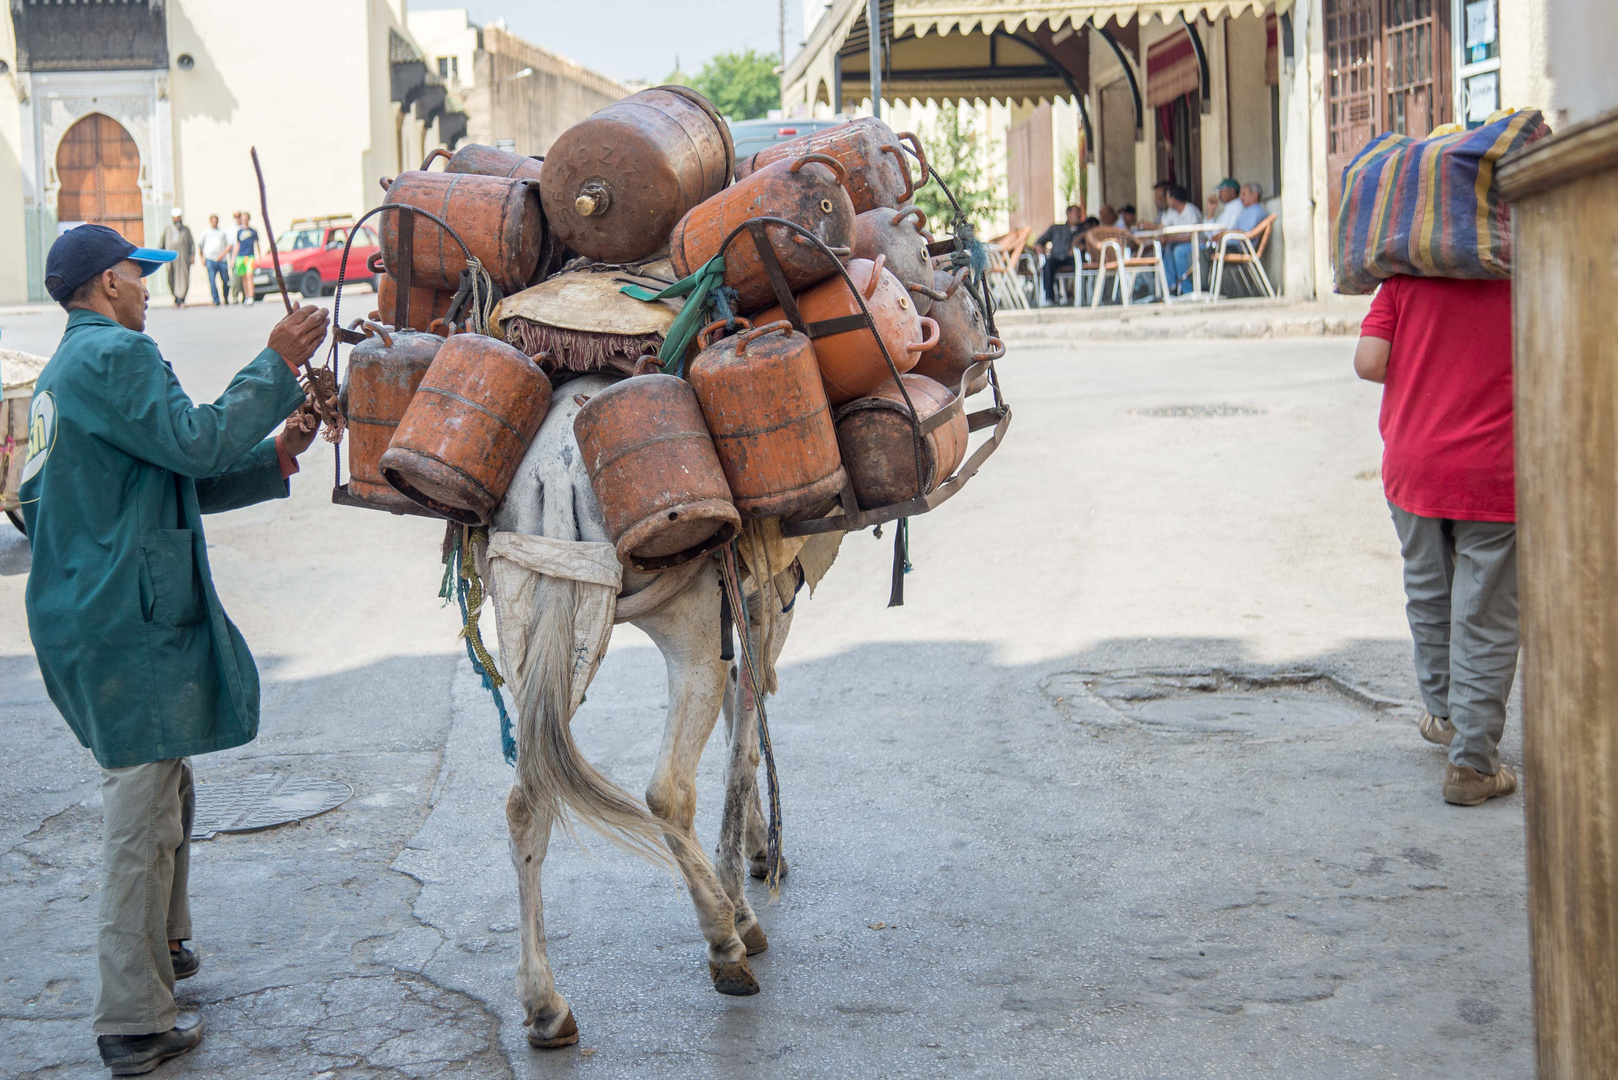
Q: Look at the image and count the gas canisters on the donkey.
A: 14